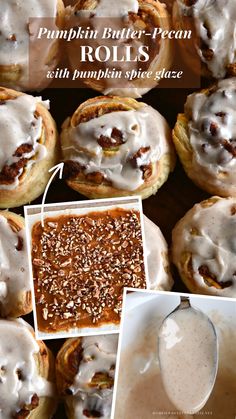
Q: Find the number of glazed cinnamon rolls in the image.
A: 11